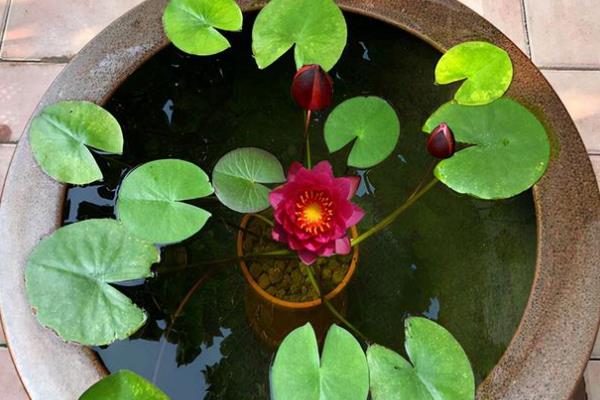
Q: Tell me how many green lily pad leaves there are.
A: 12